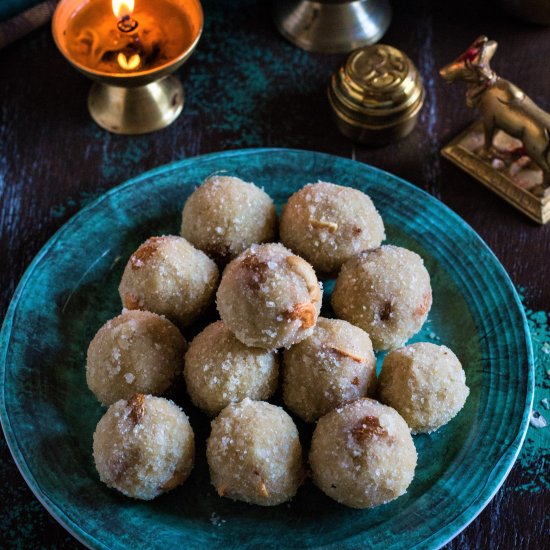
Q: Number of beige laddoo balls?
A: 12